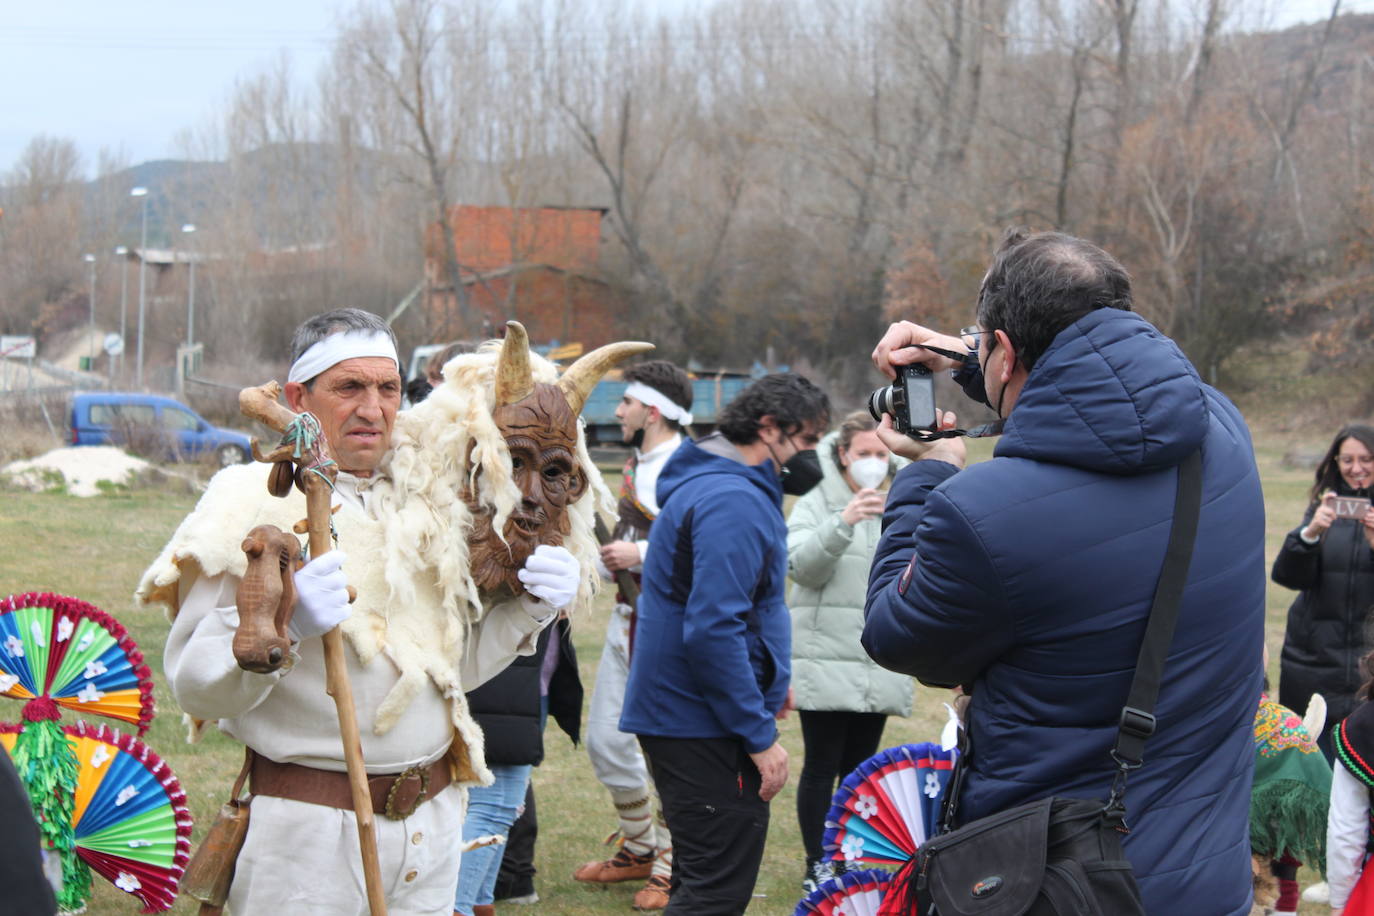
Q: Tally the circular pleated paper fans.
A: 4